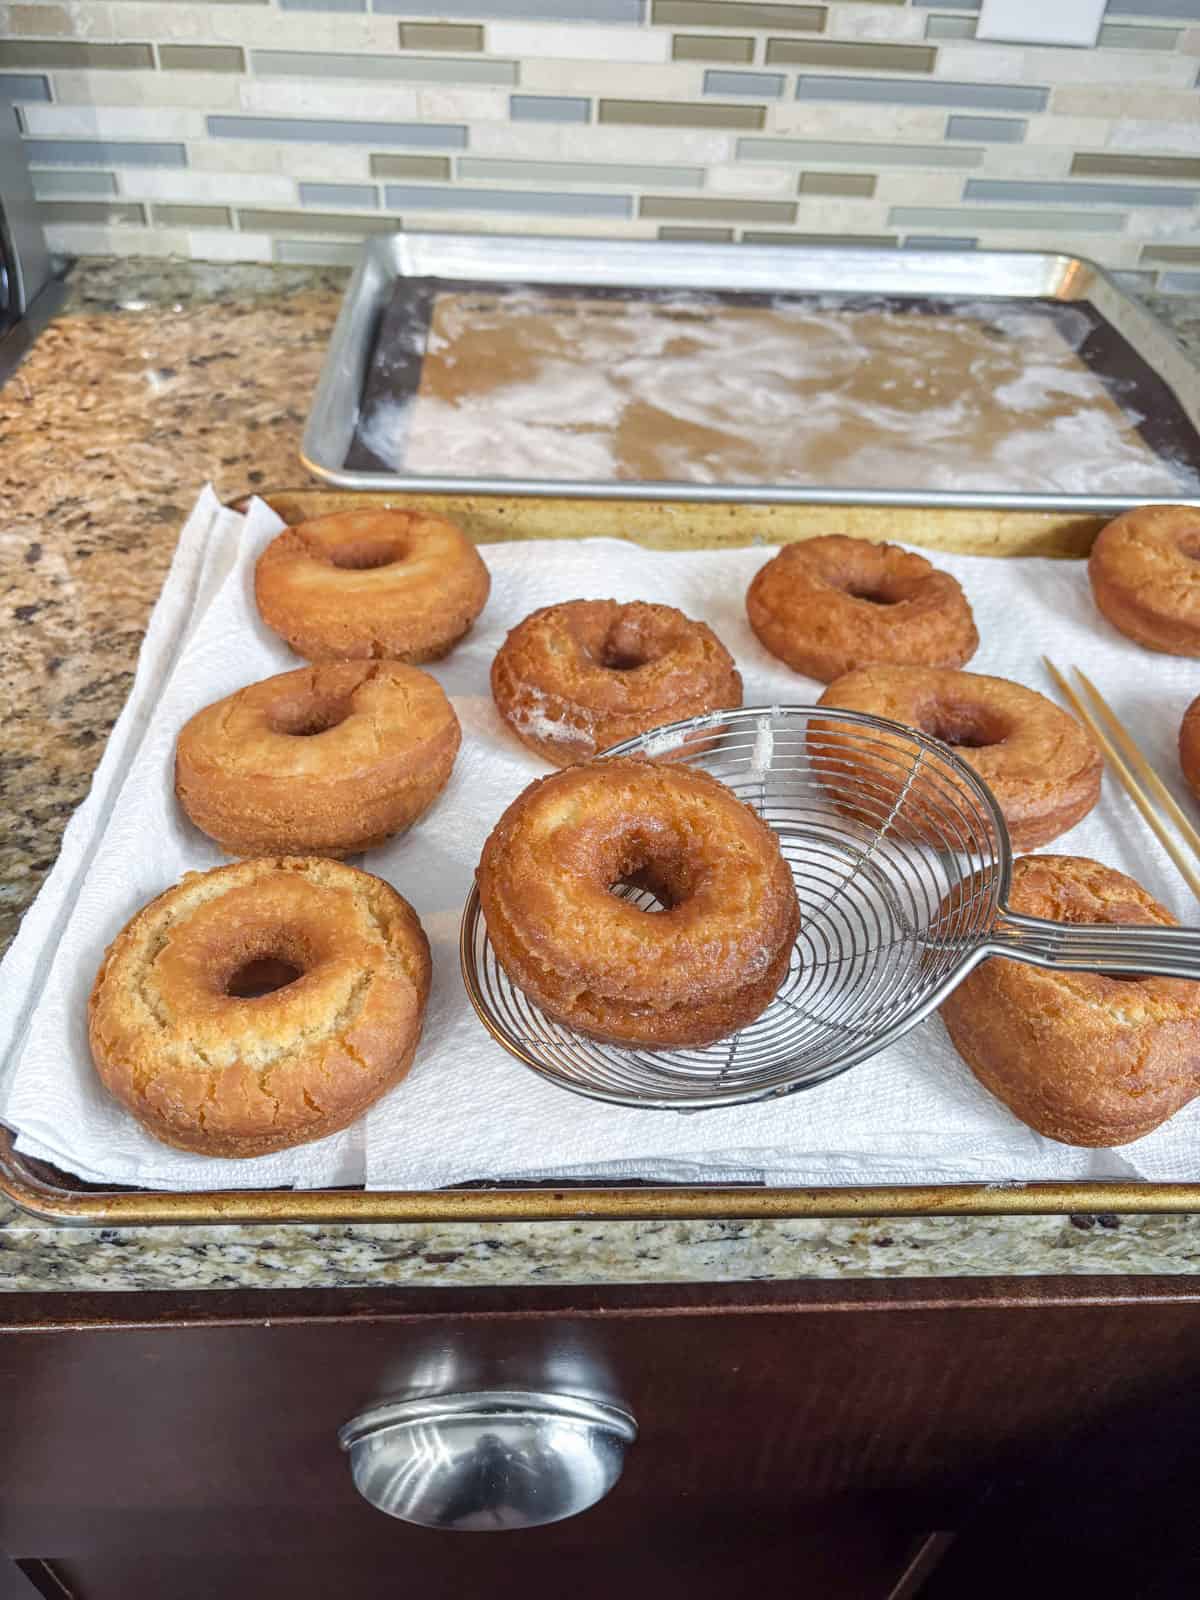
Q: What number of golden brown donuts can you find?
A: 10